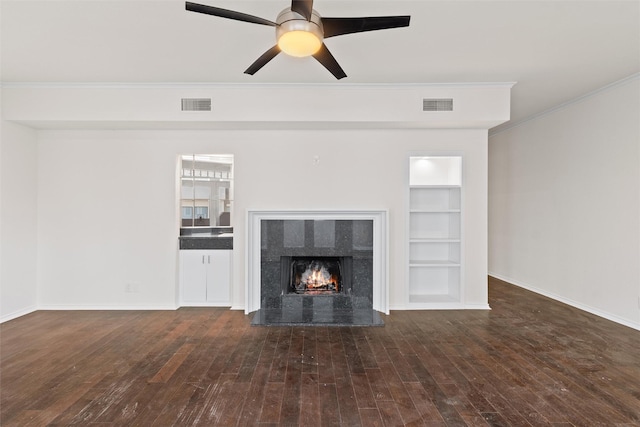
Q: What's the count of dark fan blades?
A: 5